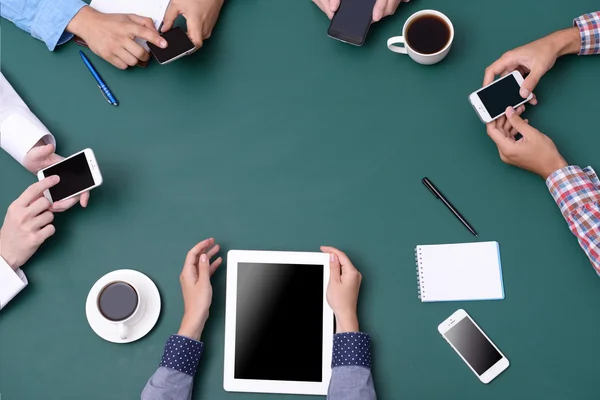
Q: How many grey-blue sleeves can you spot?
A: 2